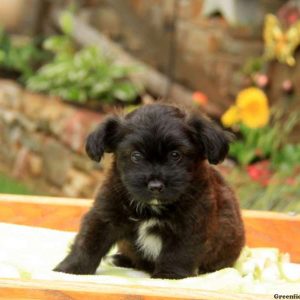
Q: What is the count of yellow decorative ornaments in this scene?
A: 1